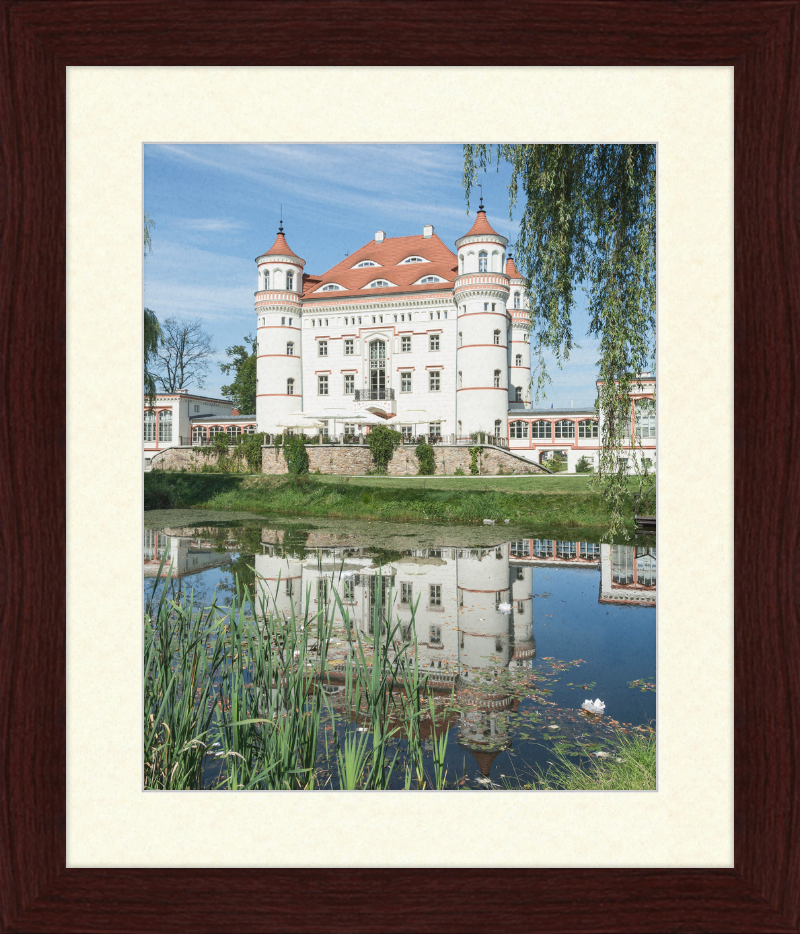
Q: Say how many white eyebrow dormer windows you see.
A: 5